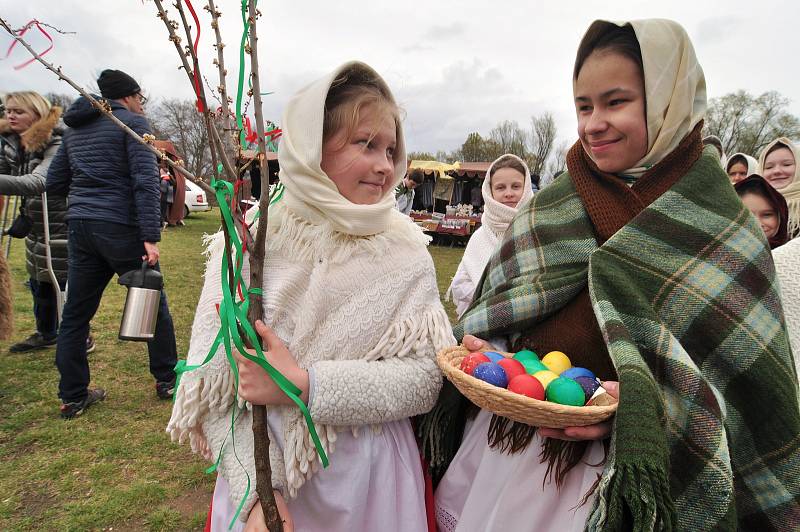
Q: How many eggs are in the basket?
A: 12